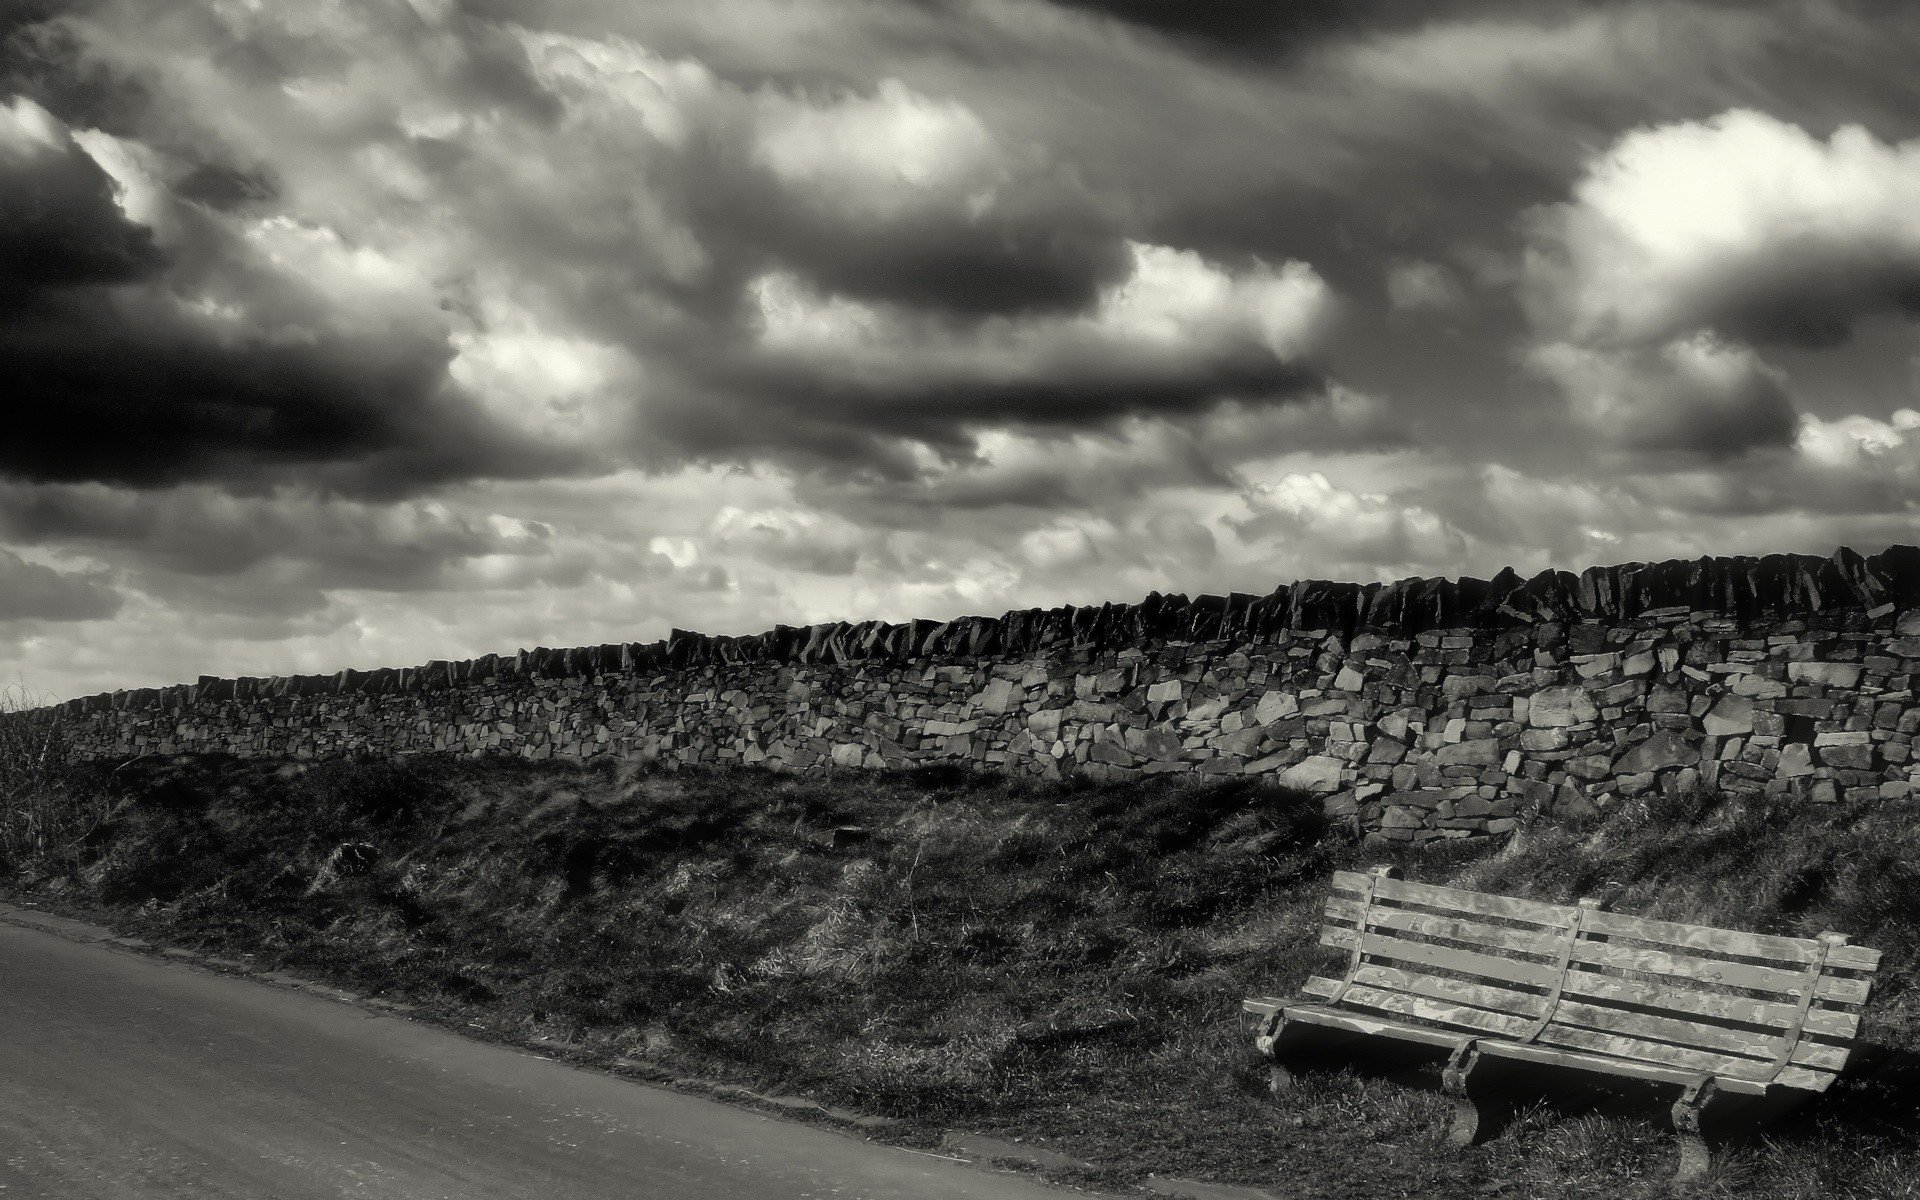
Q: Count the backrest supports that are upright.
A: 3